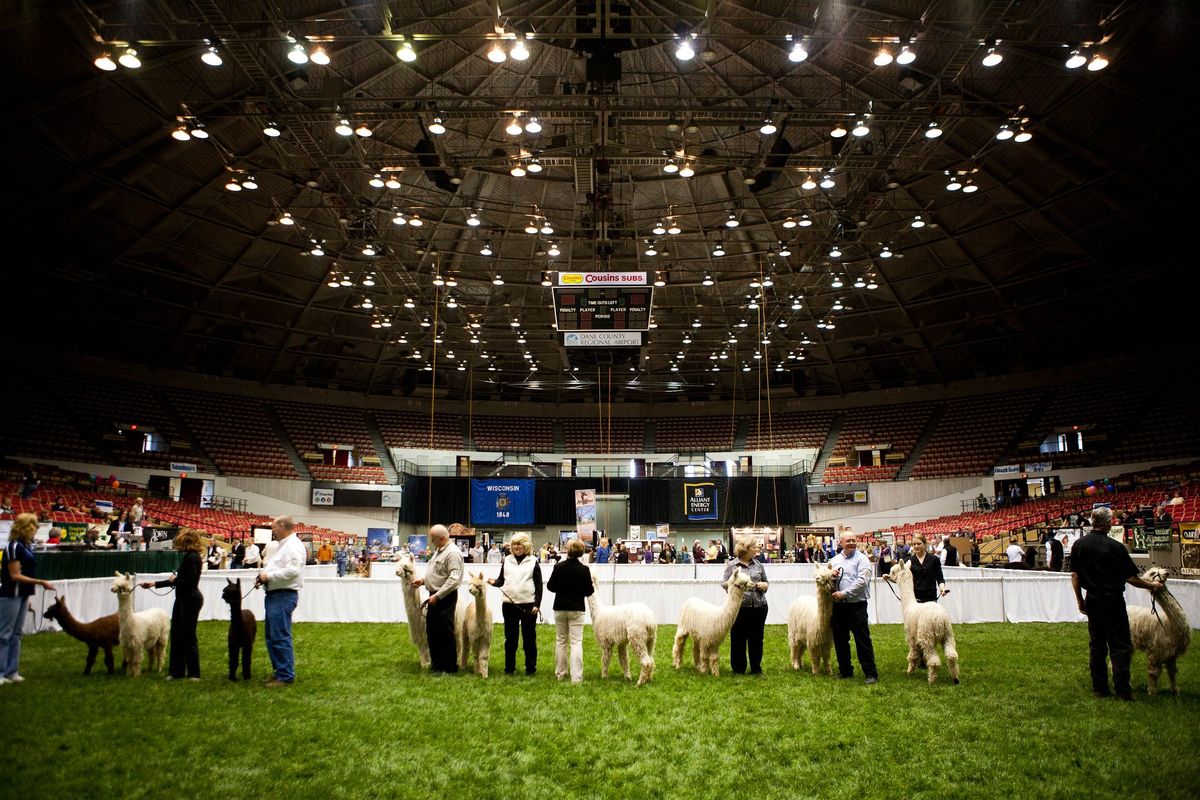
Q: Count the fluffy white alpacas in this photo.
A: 8